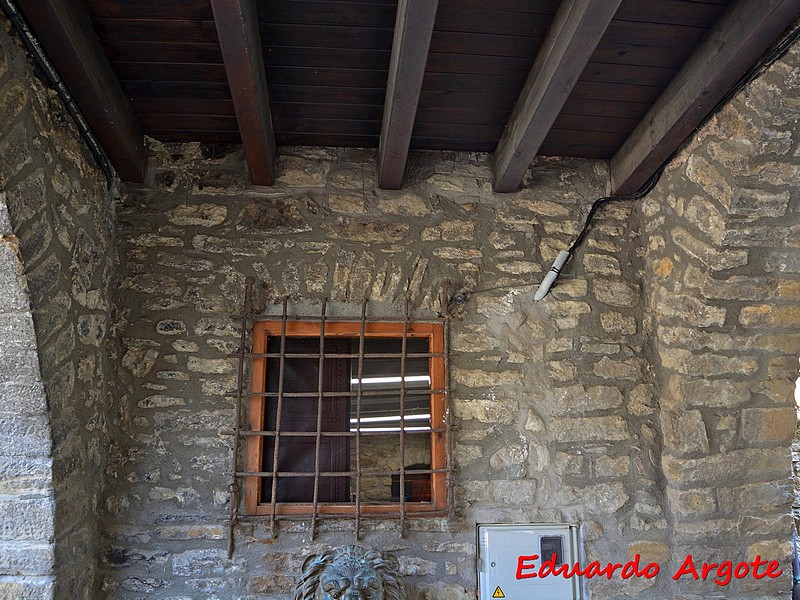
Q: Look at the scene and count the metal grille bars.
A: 12